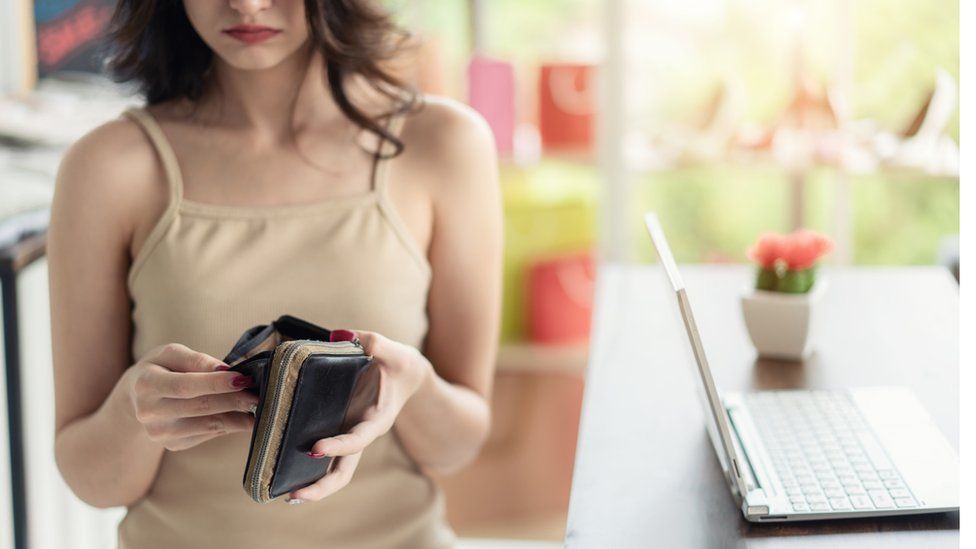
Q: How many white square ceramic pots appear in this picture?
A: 1